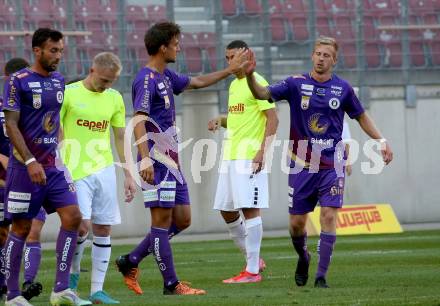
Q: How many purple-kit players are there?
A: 4